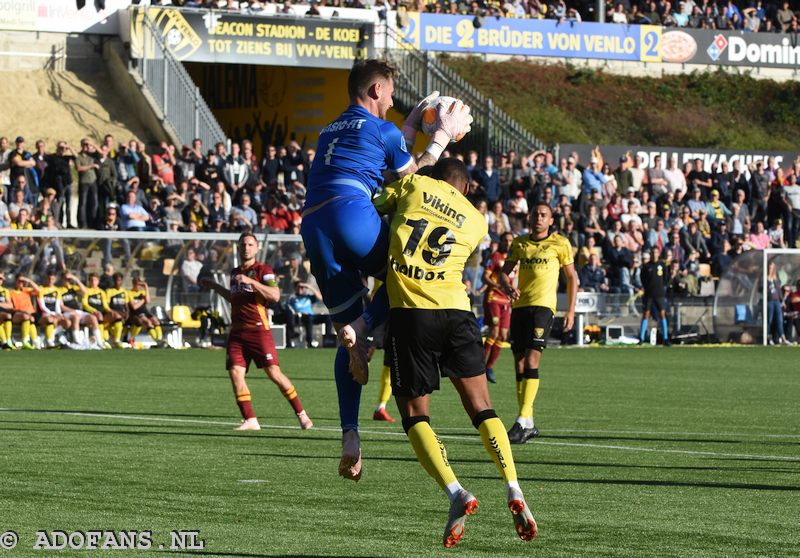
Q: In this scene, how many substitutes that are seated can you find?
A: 7